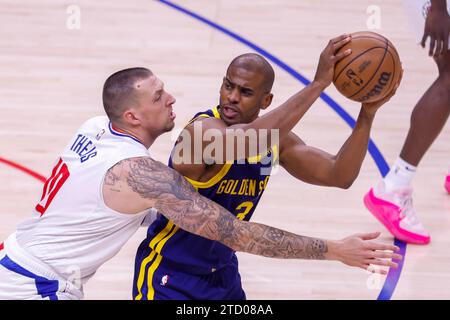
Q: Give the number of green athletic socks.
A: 0